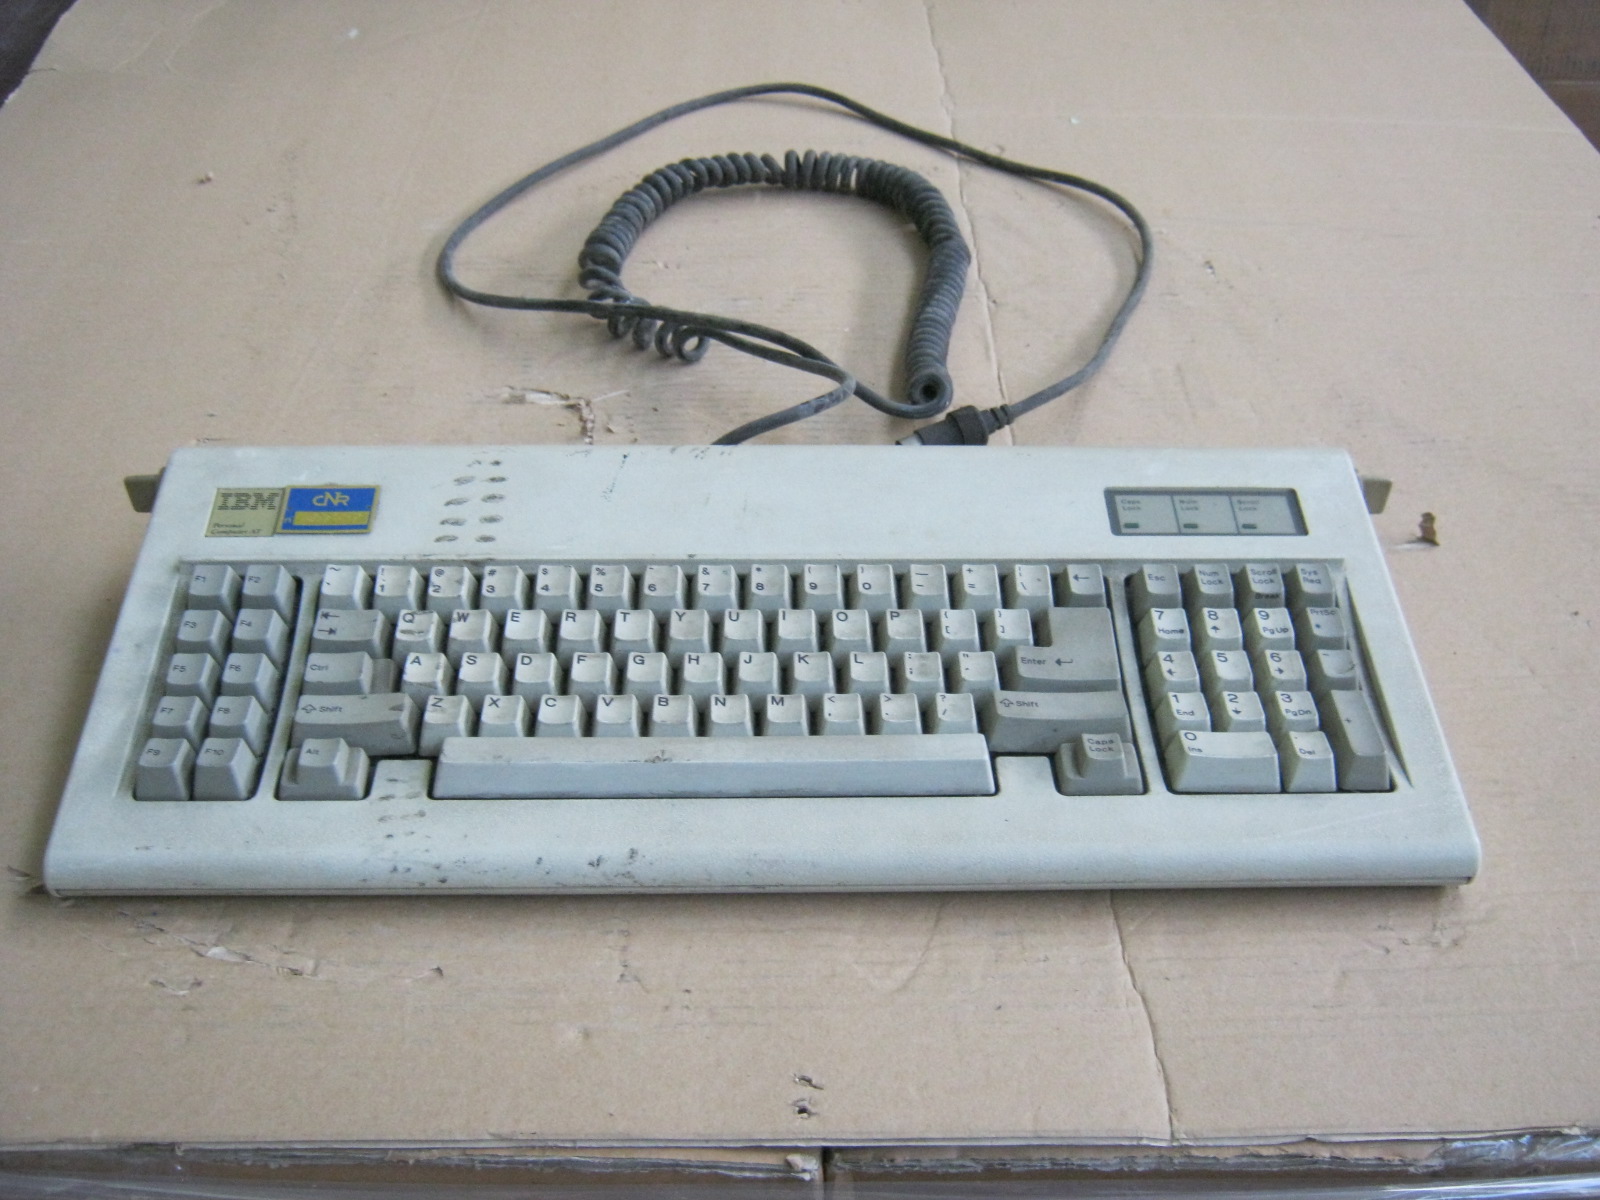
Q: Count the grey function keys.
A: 10